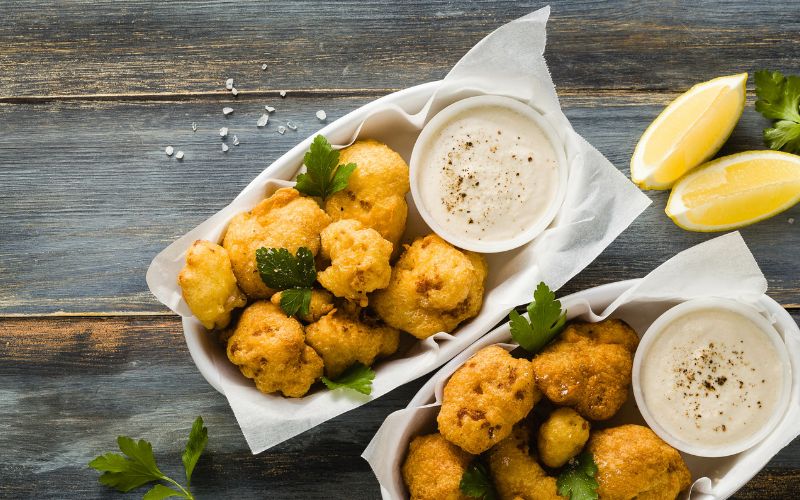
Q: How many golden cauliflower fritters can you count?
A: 14